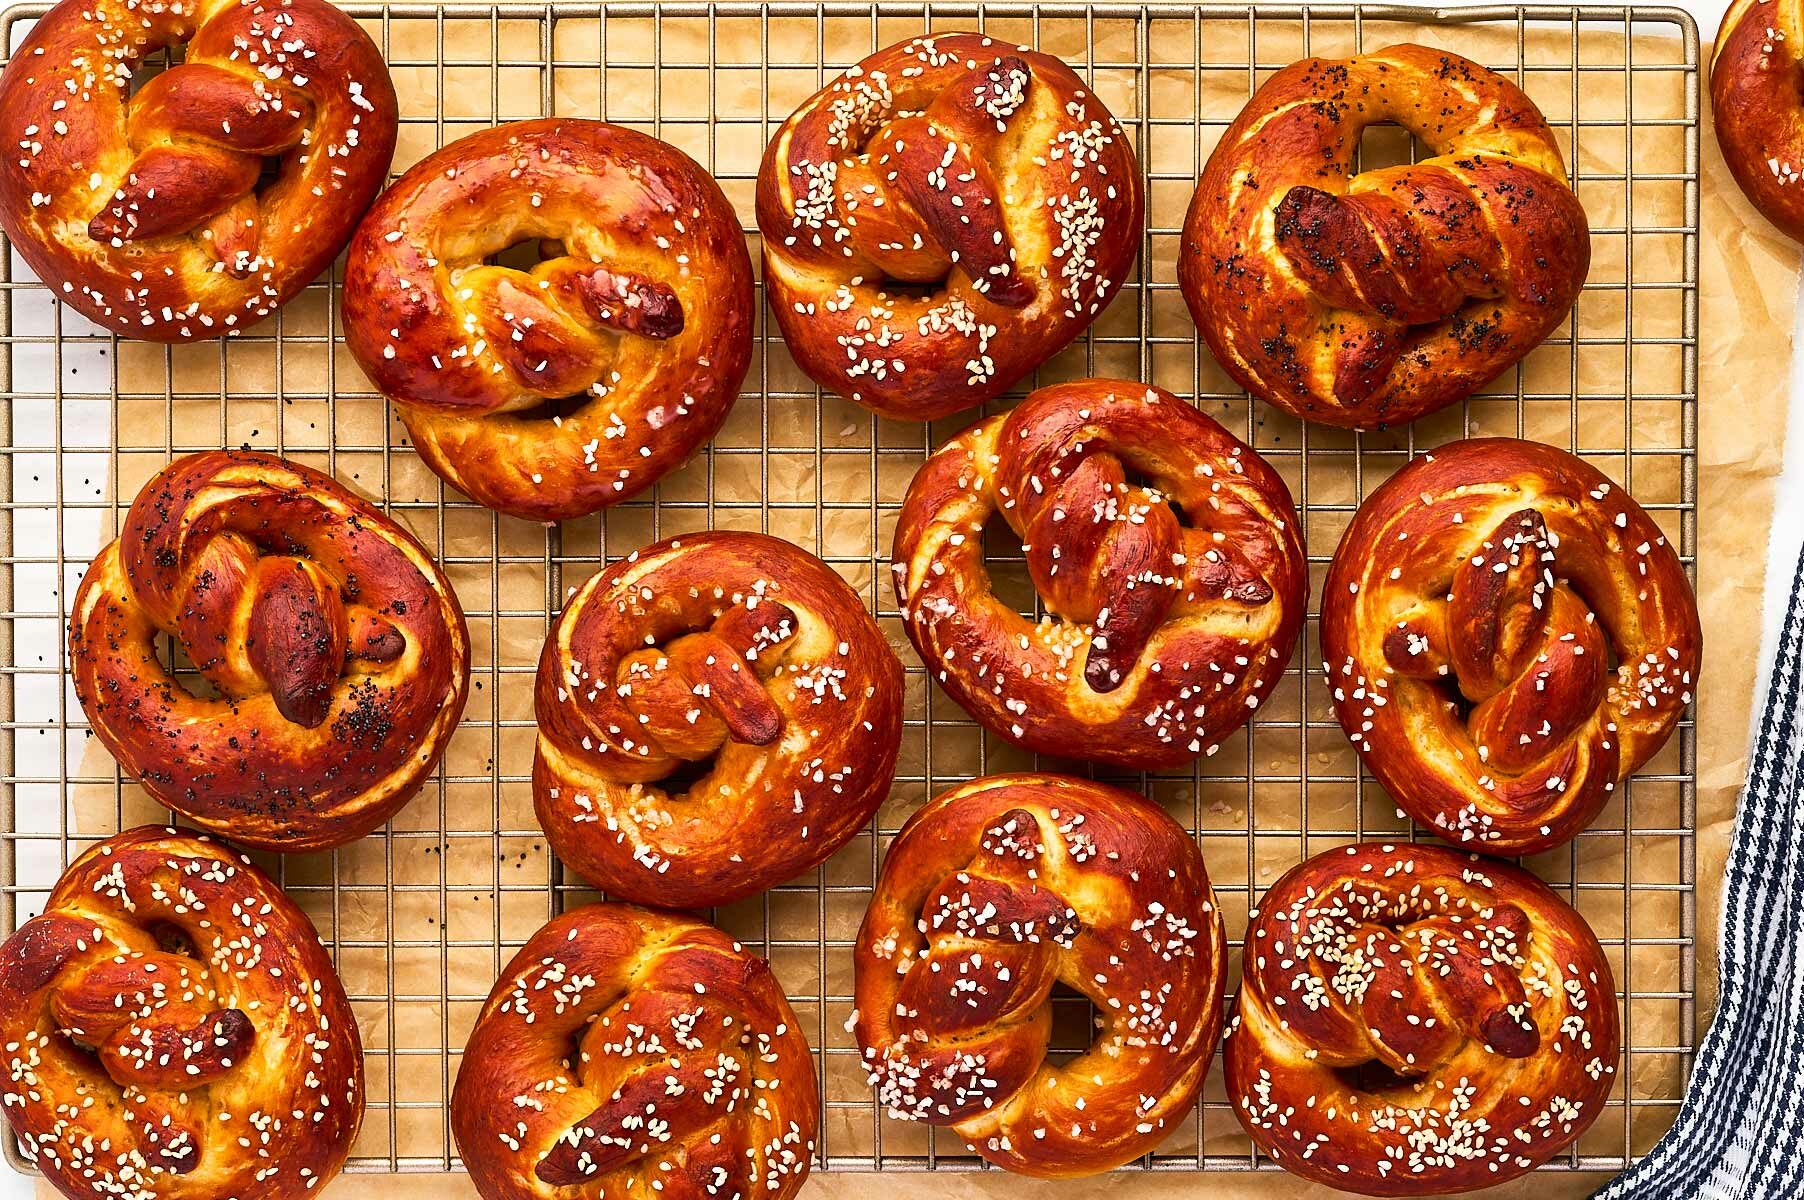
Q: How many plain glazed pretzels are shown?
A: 0